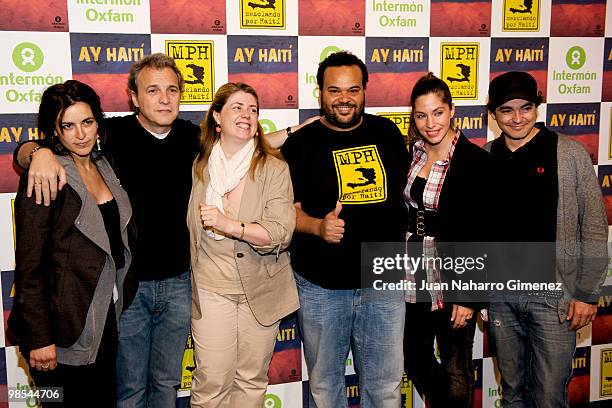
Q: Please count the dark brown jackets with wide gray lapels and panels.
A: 1